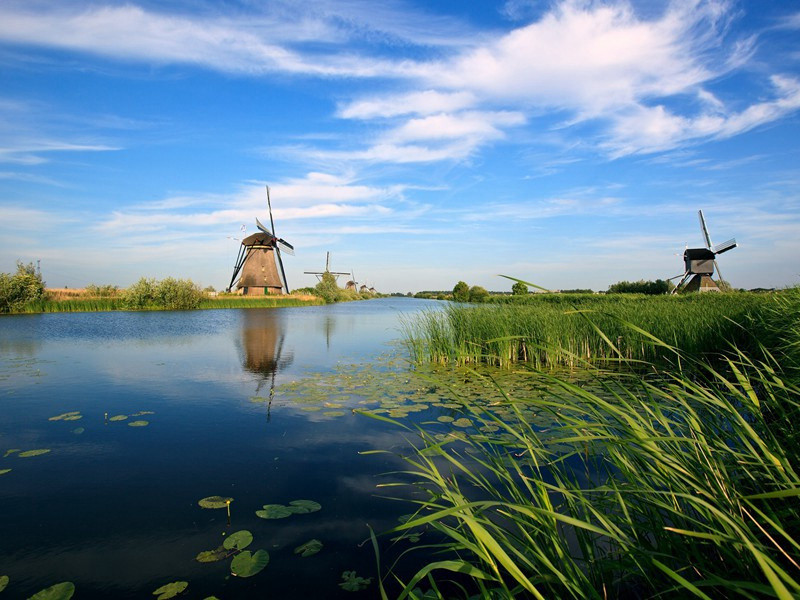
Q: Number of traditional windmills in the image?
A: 6